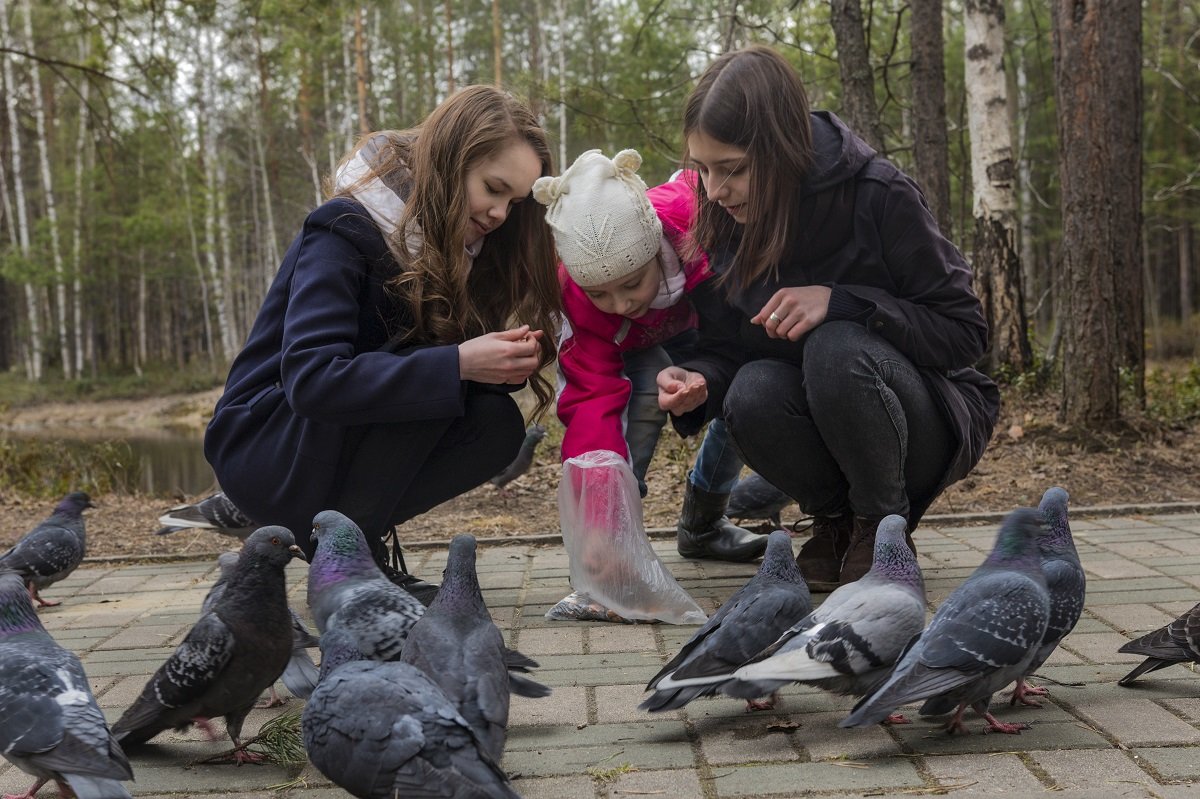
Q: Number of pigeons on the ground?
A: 15